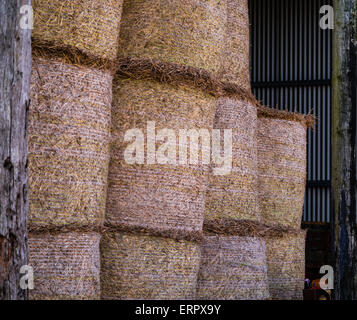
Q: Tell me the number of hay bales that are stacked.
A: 11